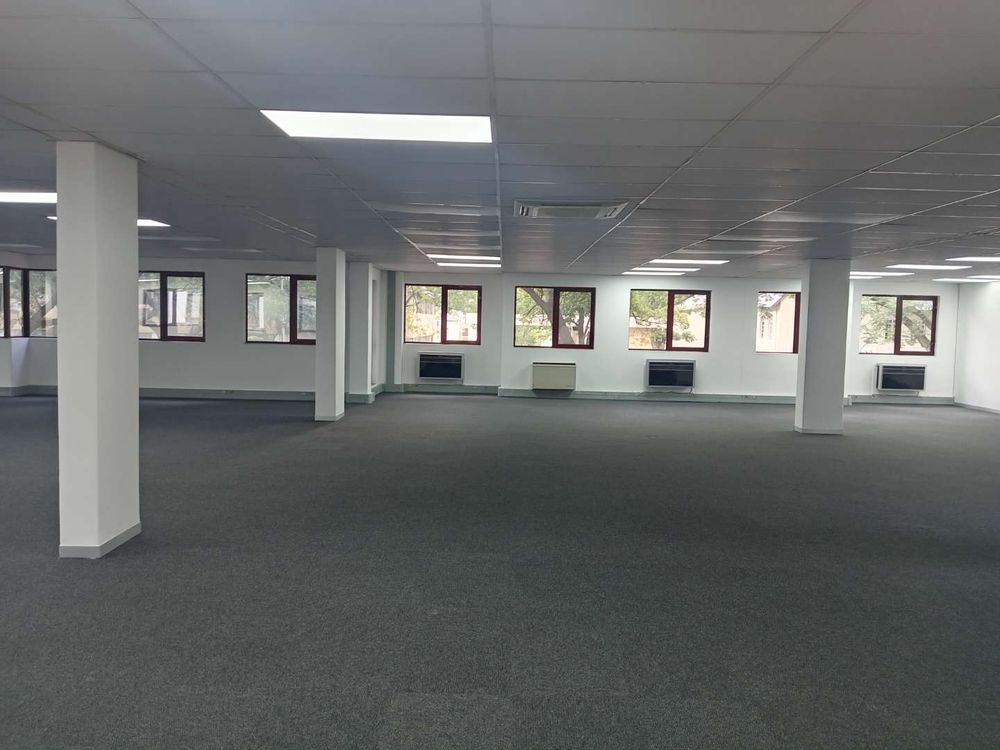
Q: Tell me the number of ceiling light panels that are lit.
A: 14